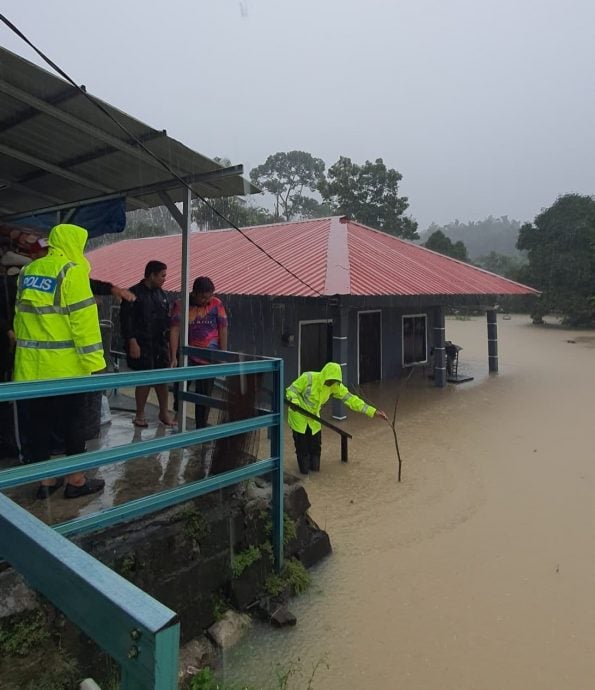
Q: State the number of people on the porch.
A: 4